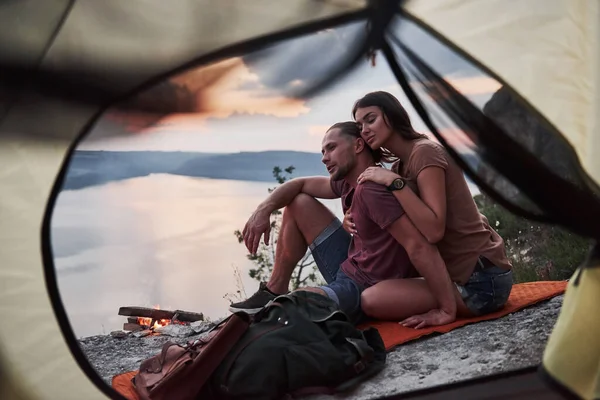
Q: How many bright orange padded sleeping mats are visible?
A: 1